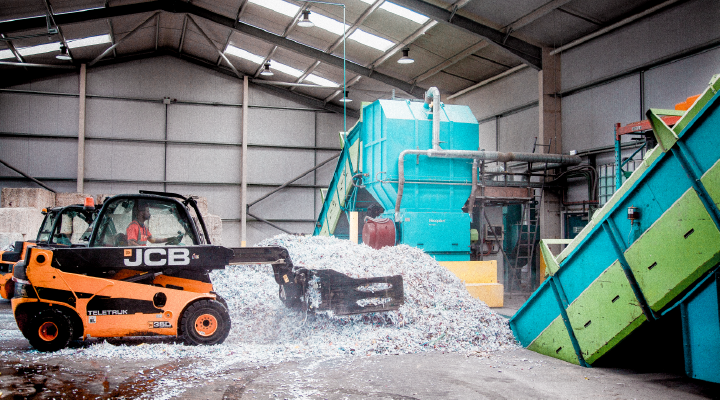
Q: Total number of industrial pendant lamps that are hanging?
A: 5